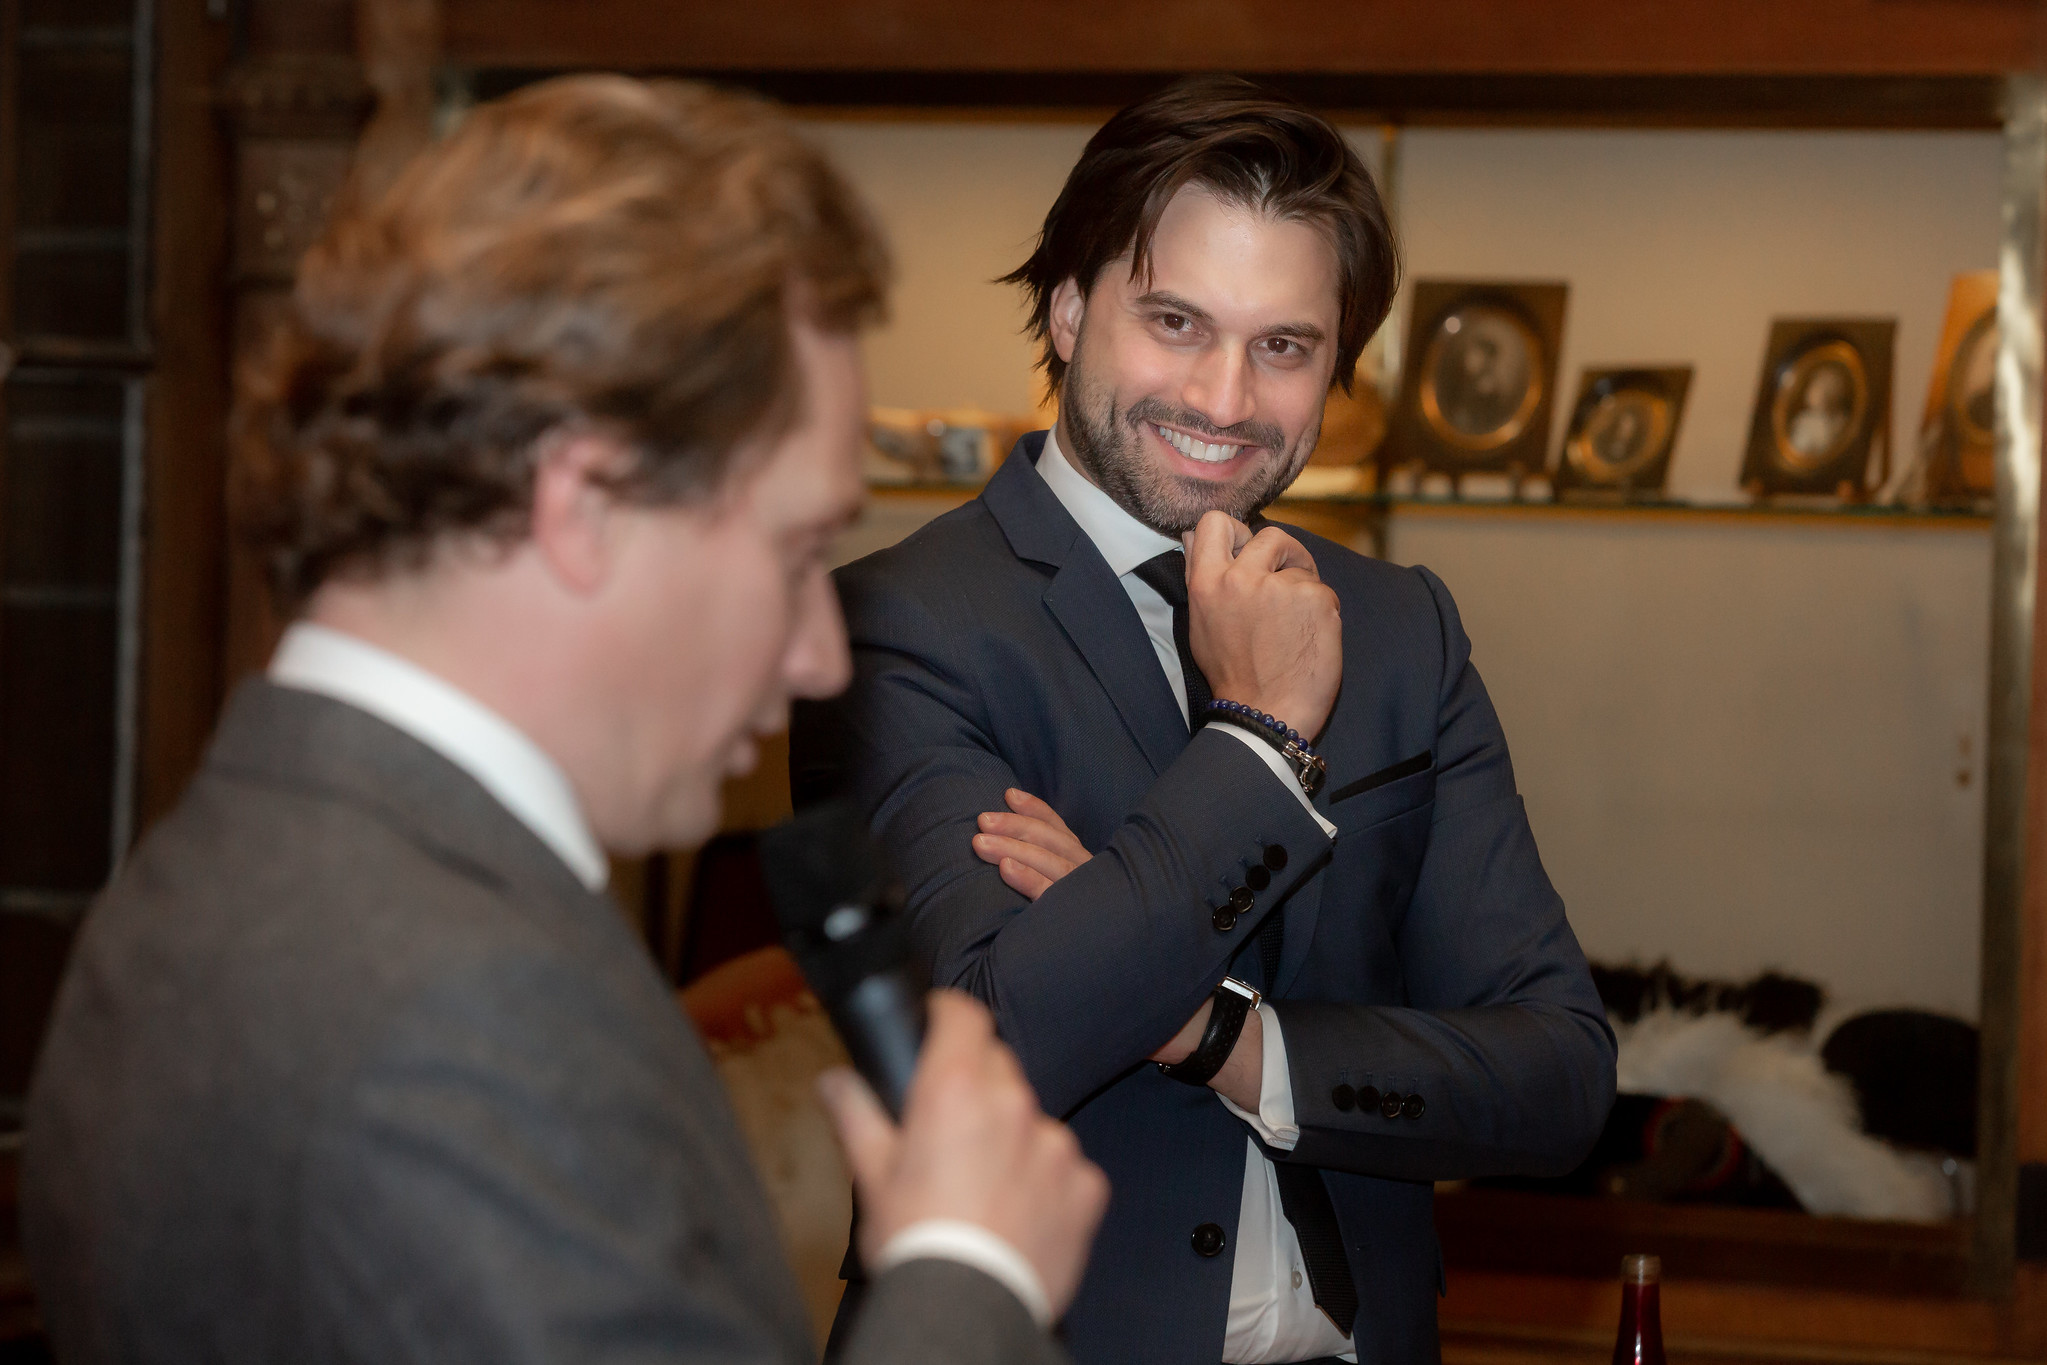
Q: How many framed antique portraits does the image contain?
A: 4